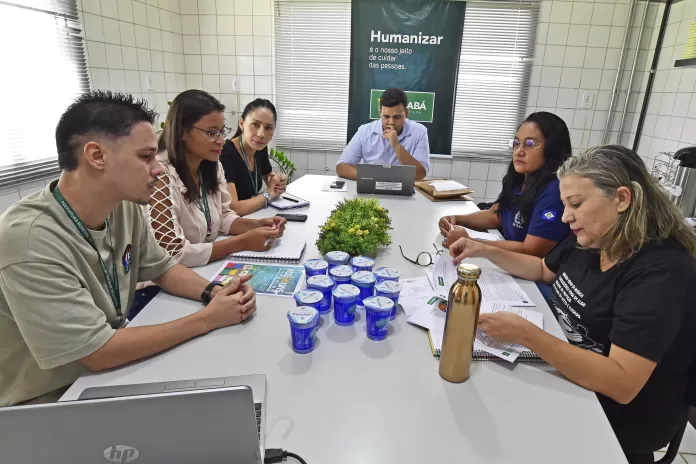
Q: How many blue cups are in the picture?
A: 12